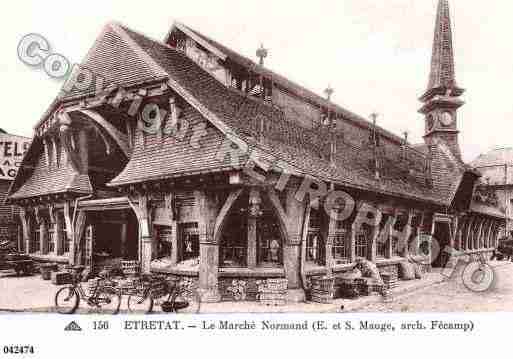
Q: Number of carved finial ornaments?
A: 4